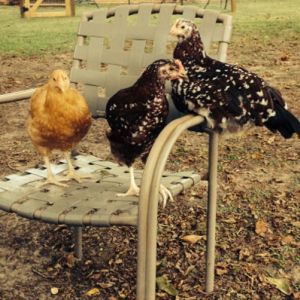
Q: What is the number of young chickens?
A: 3